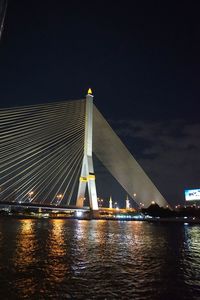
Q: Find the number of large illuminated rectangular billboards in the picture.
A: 1